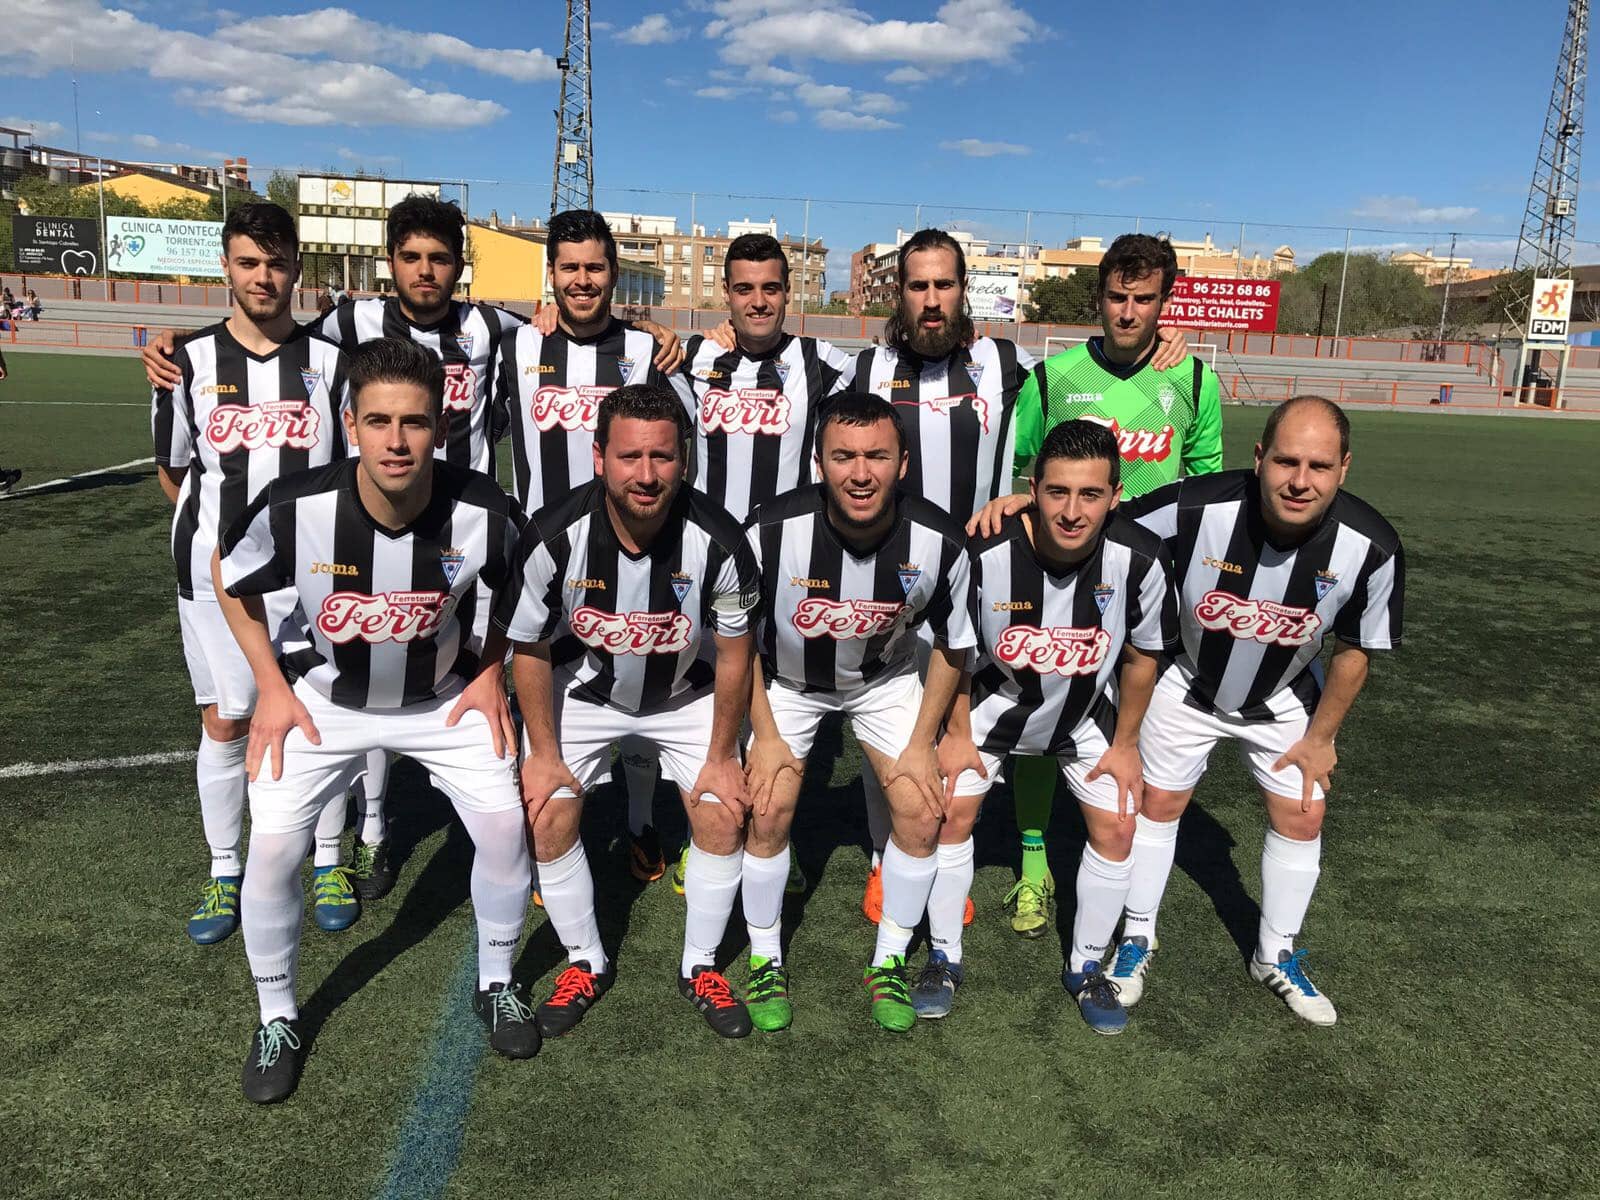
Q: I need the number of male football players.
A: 11